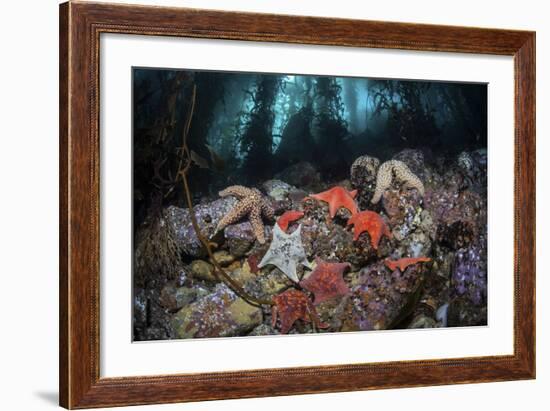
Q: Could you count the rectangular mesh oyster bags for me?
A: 0